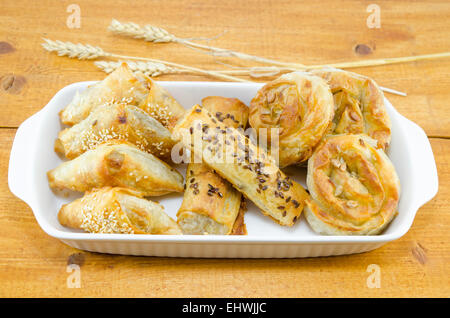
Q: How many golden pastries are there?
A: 9